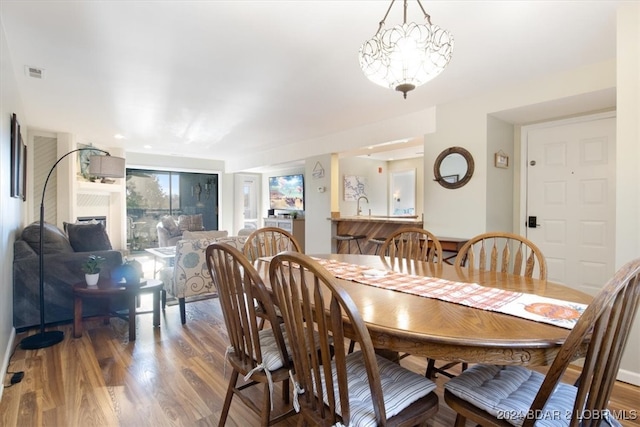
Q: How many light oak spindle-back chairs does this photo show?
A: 6